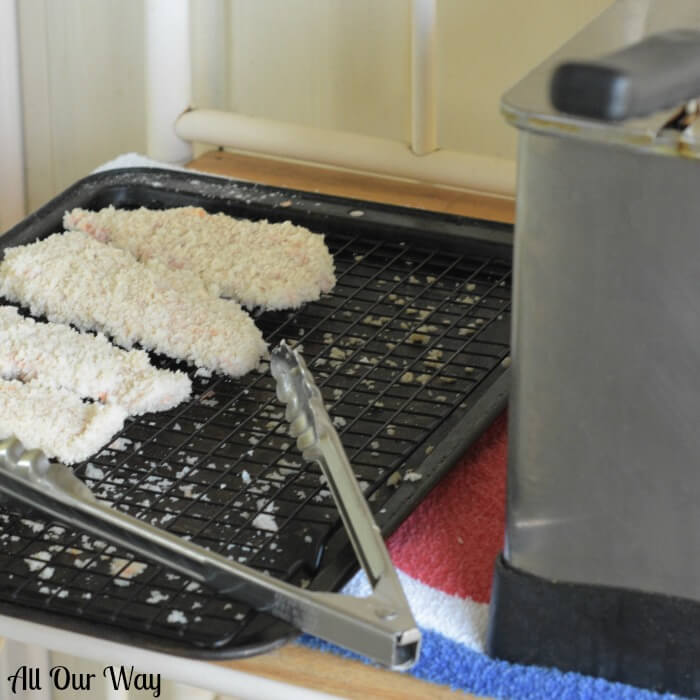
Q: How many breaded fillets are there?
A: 4